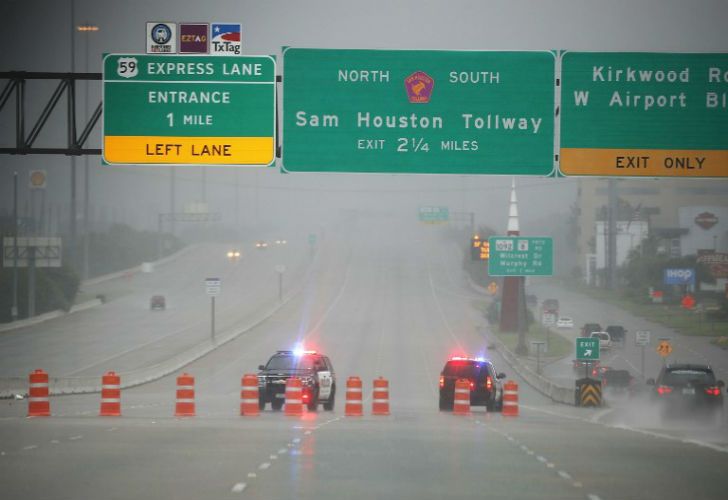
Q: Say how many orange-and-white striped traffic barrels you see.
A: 9